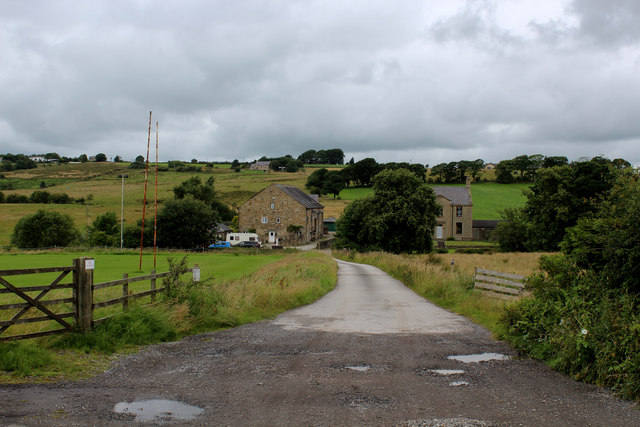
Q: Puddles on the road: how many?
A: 5